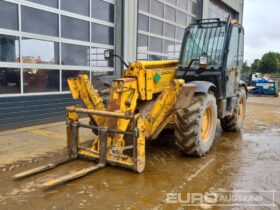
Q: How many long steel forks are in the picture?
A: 2